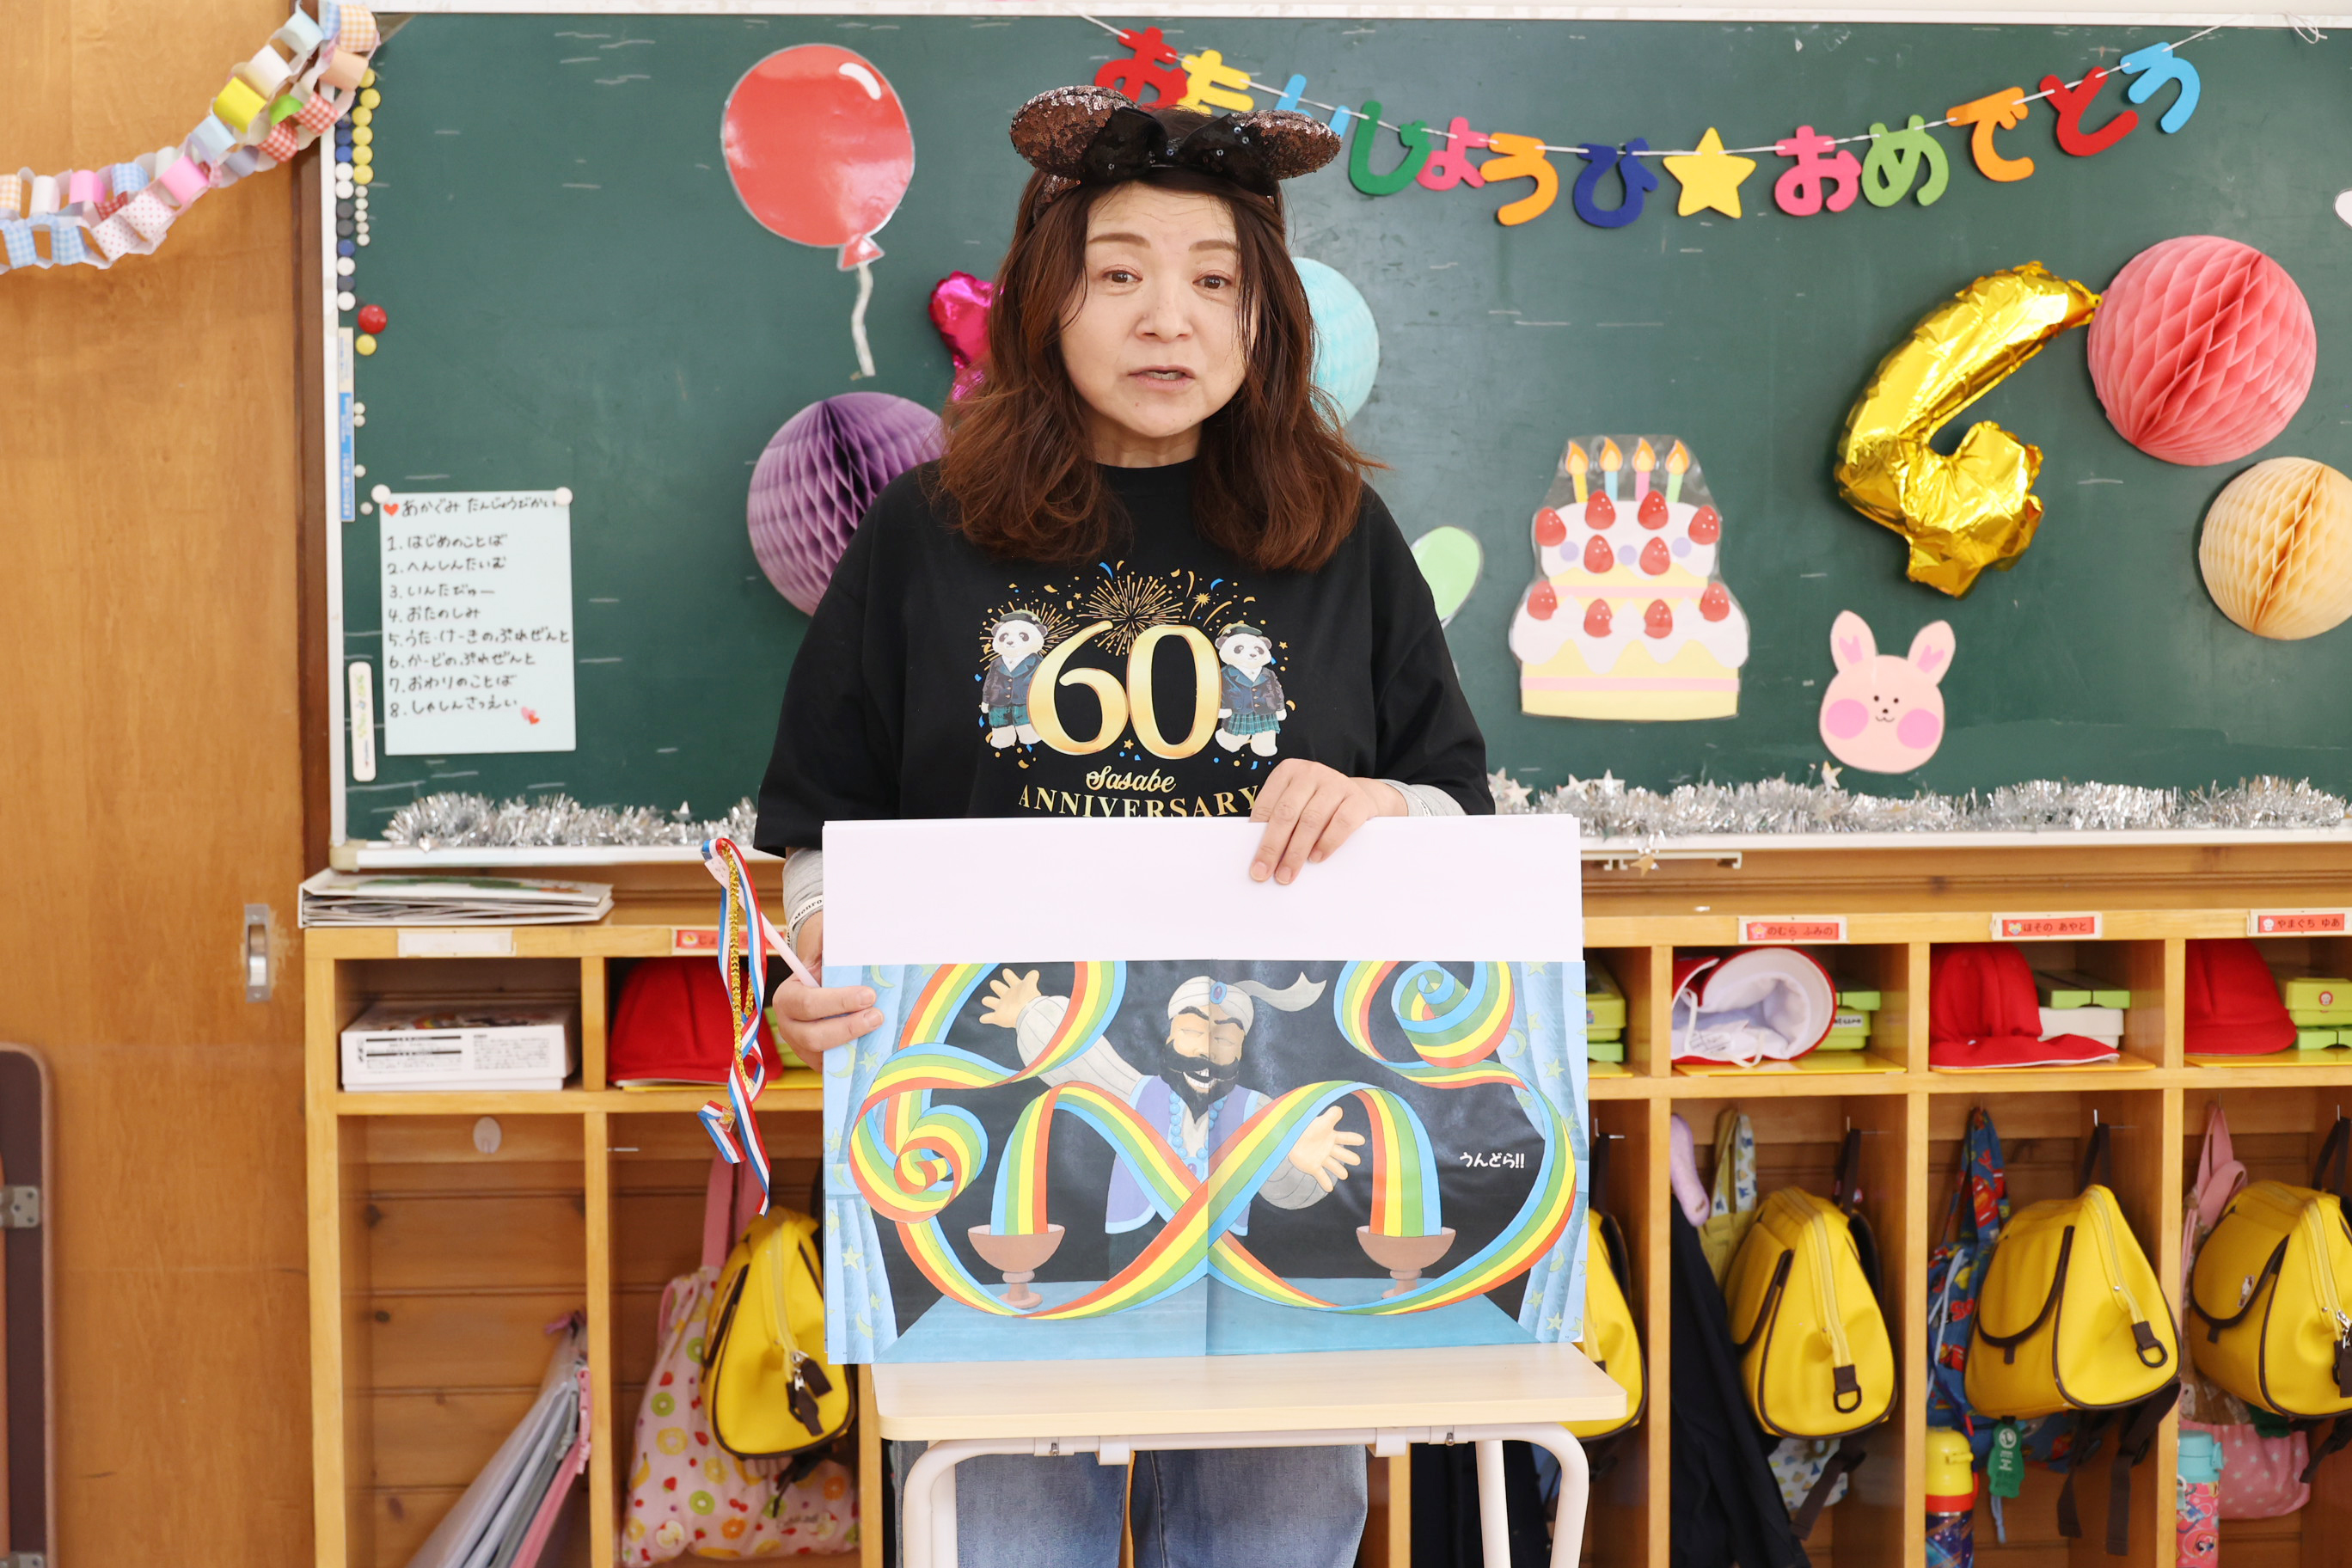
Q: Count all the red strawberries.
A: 10